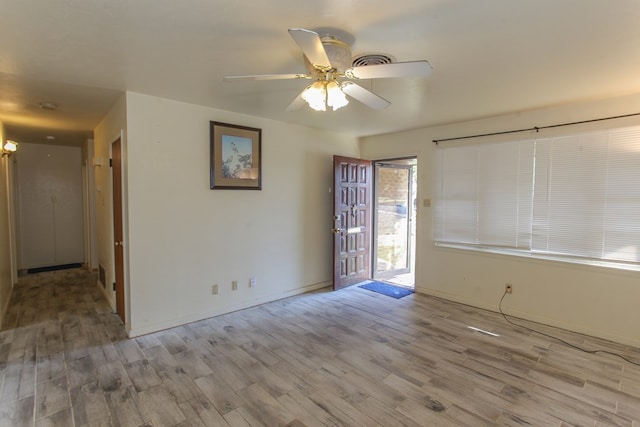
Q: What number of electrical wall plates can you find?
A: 5